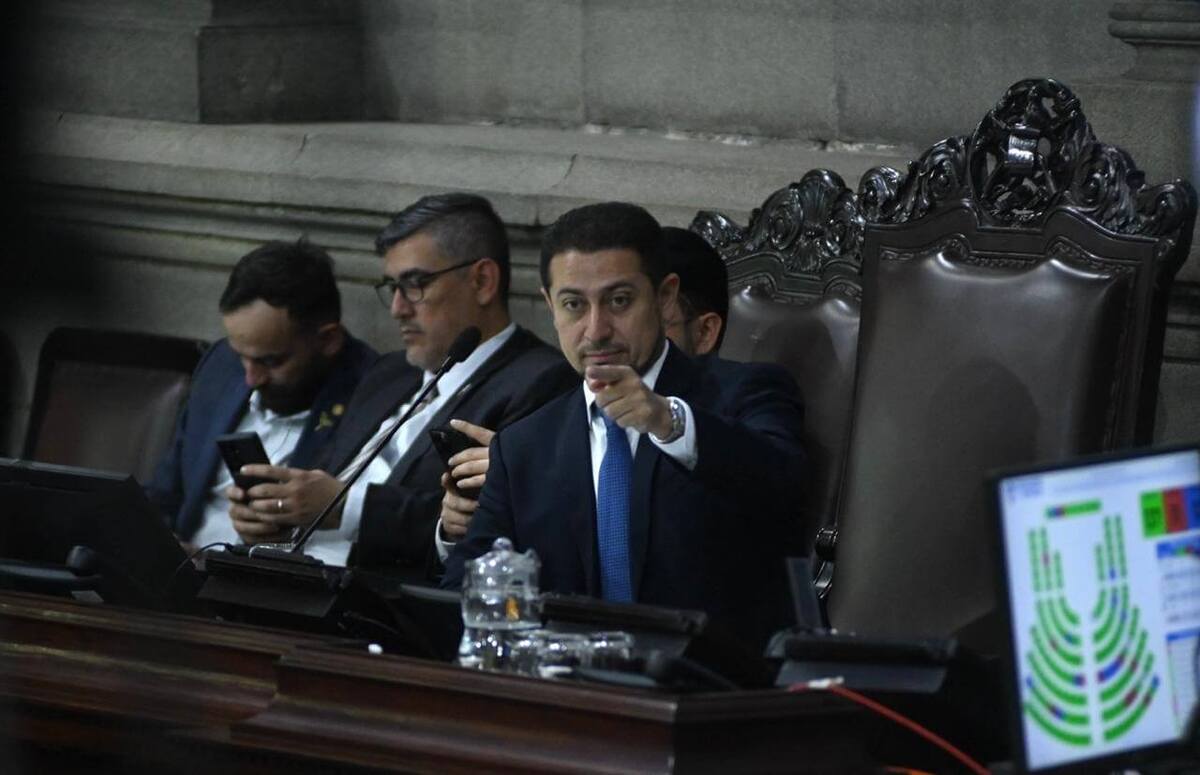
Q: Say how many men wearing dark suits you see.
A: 4